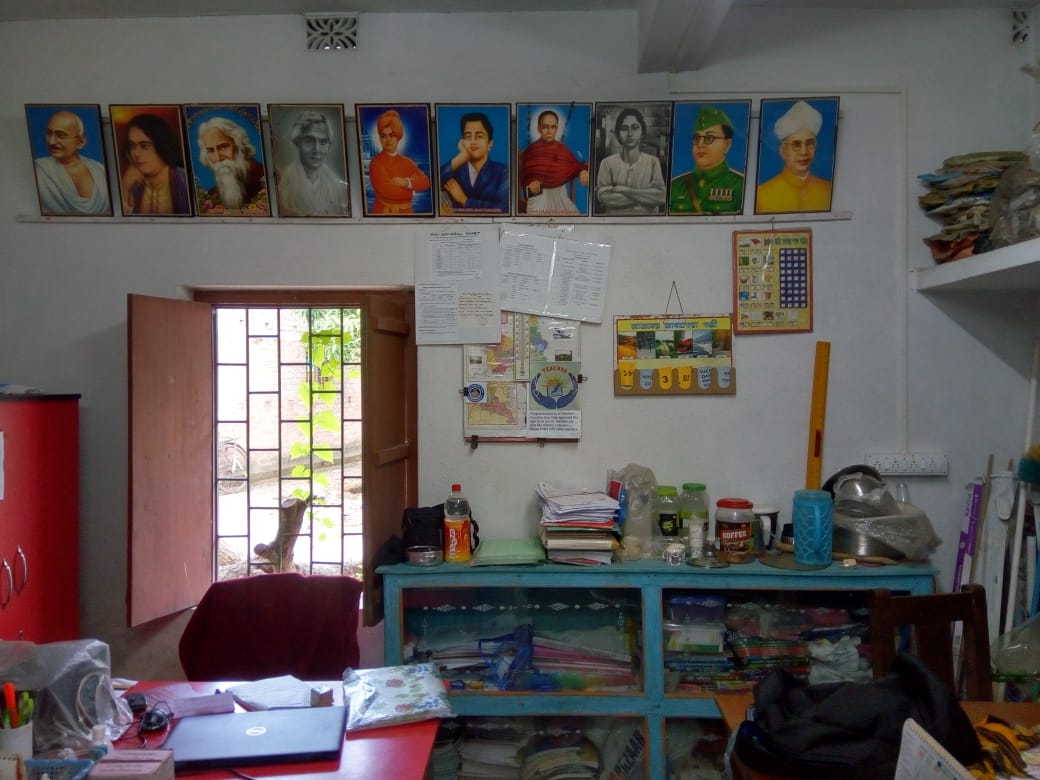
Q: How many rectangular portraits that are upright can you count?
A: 10